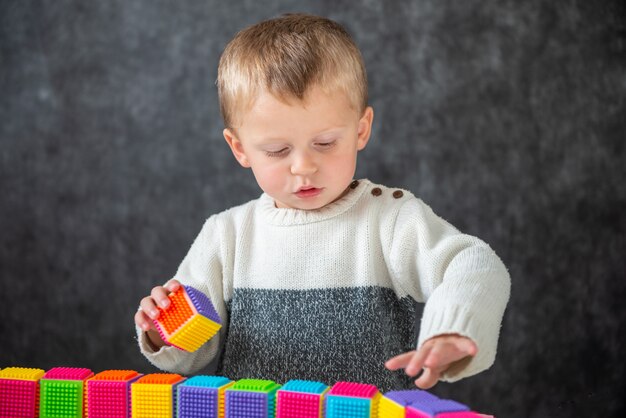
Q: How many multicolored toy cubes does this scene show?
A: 12